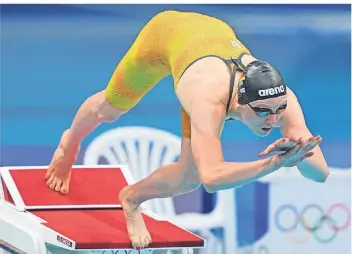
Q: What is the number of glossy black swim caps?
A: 1